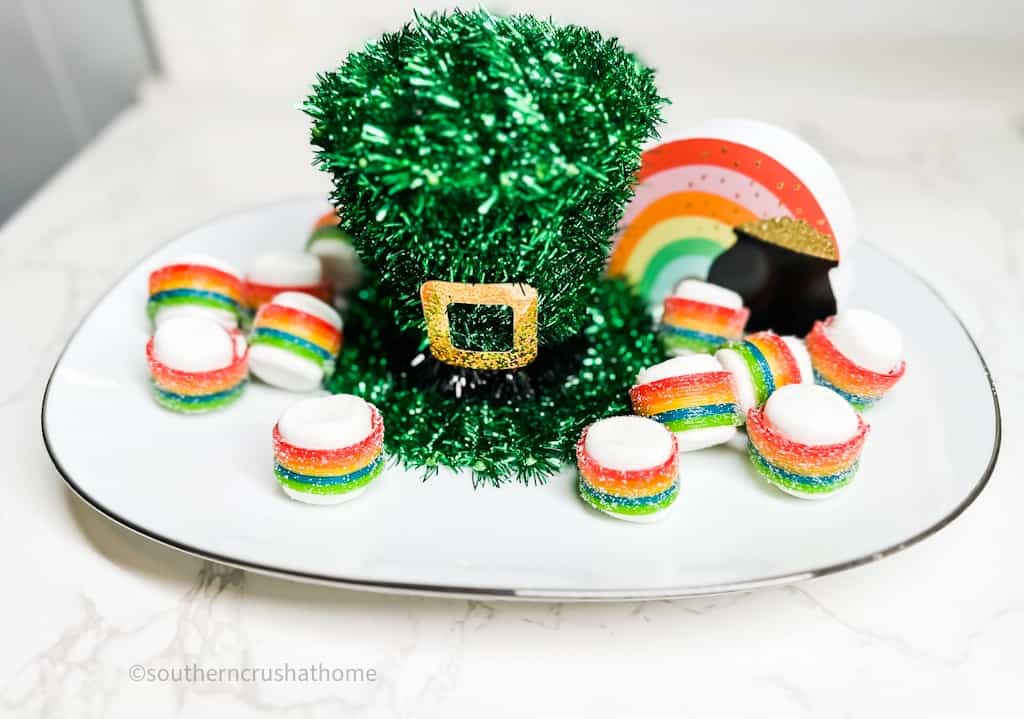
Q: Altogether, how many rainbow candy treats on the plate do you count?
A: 12